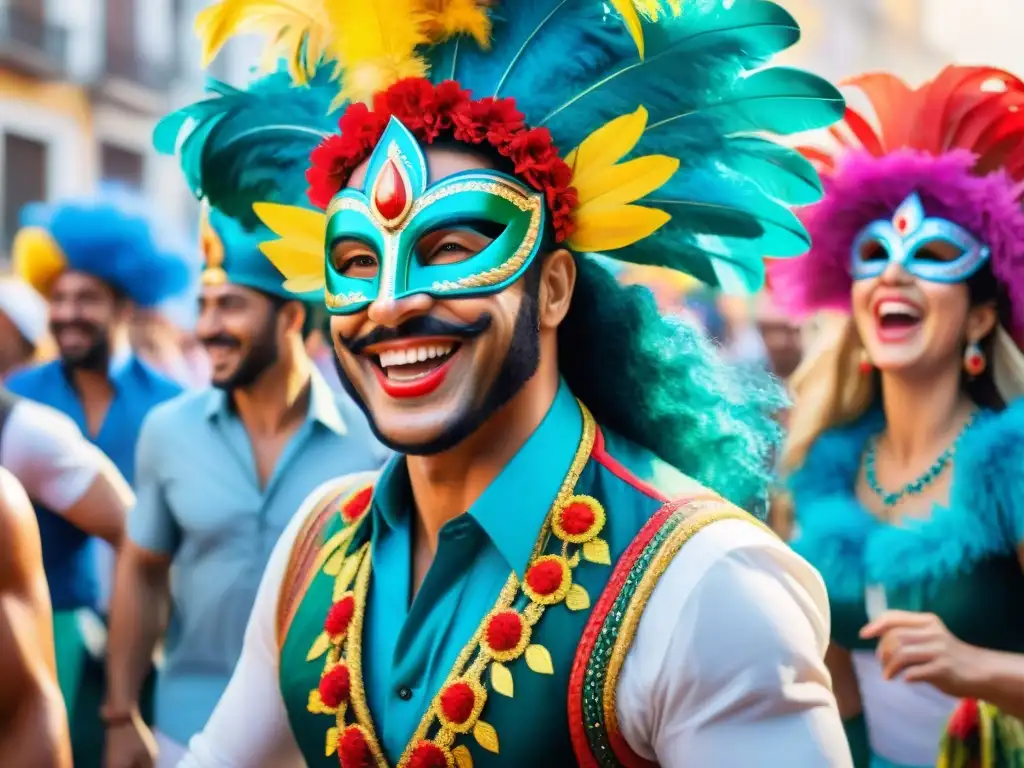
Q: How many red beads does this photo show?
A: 9